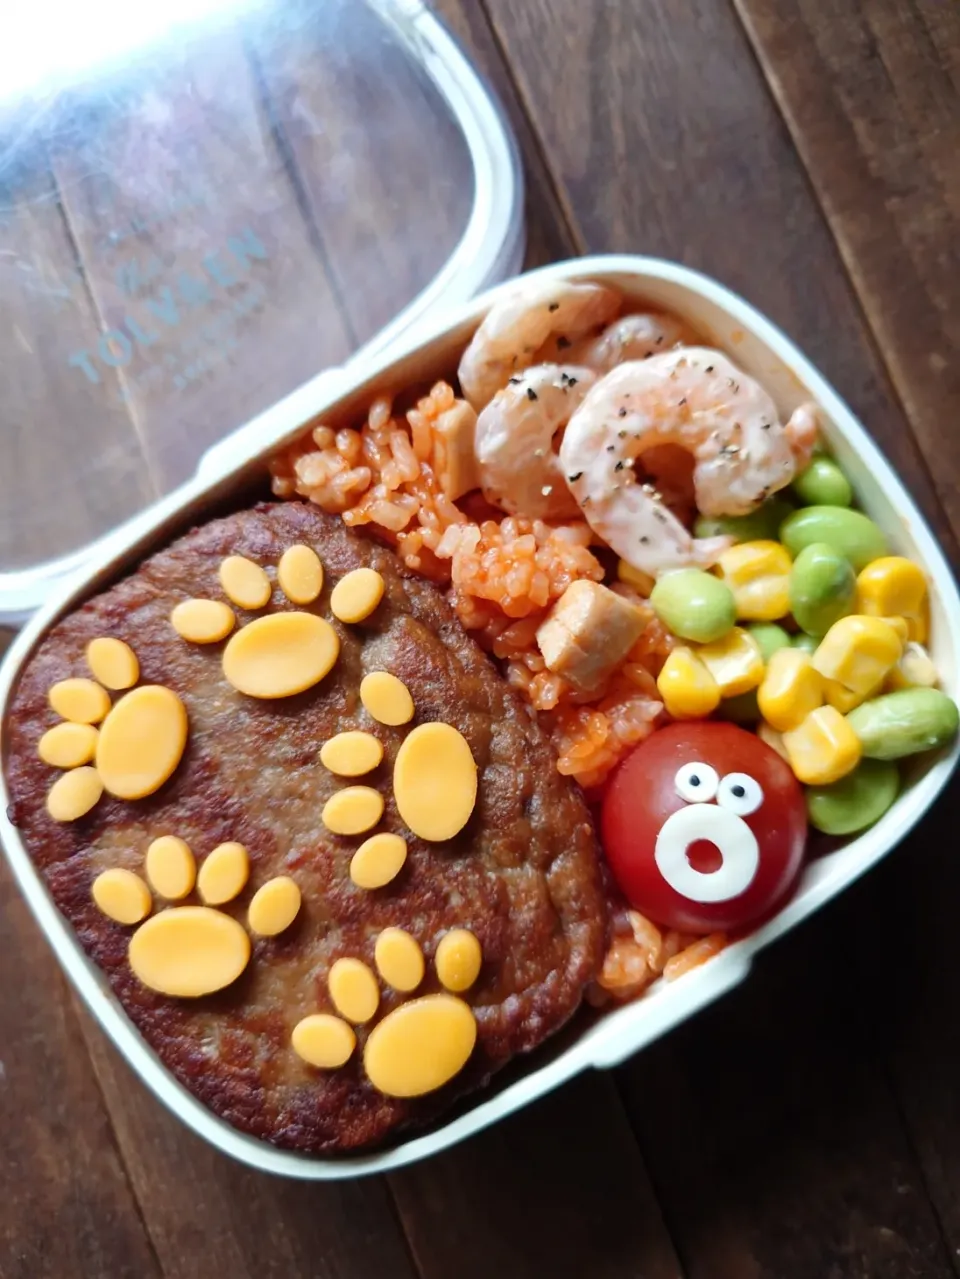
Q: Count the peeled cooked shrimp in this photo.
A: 4